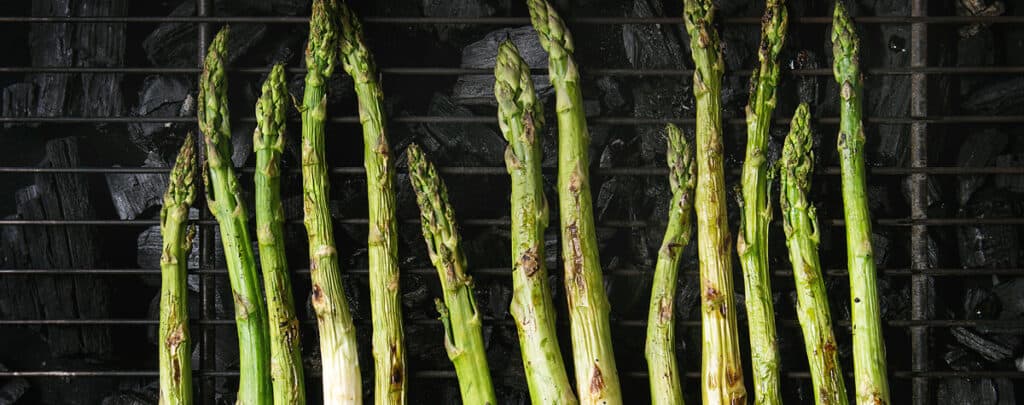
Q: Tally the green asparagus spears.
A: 13